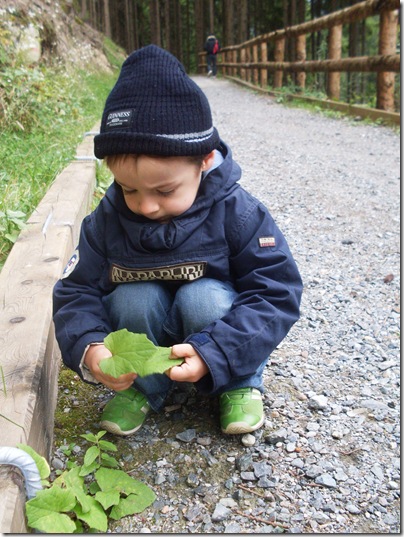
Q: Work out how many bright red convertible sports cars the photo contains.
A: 0